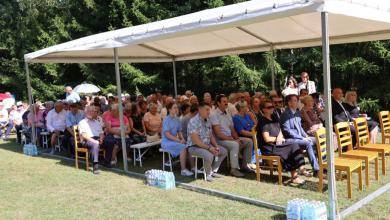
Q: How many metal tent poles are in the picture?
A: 5